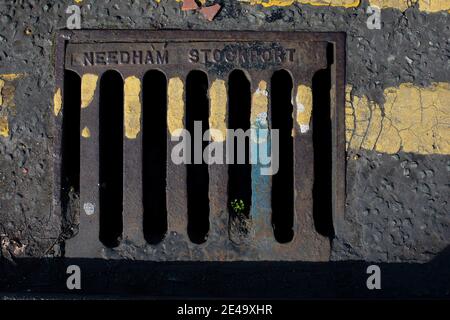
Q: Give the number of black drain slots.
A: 7